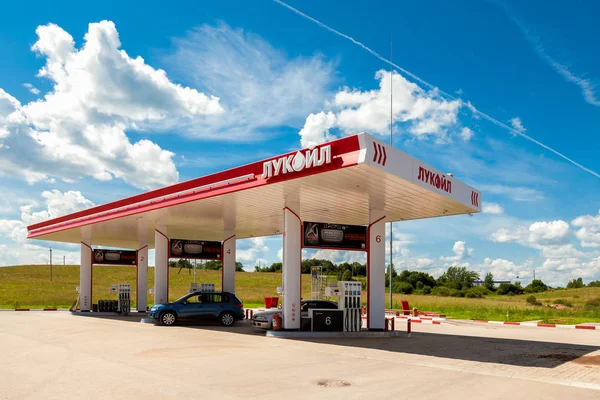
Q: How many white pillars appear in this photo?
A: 6